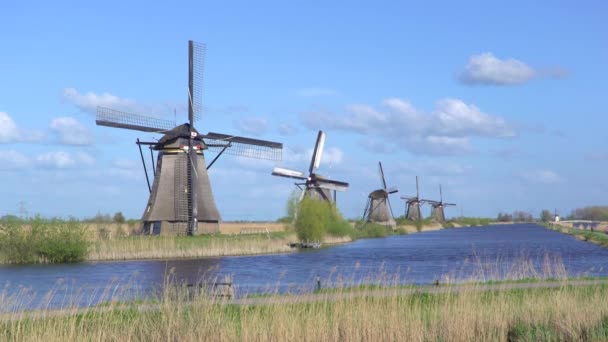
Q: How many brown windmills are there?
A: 5